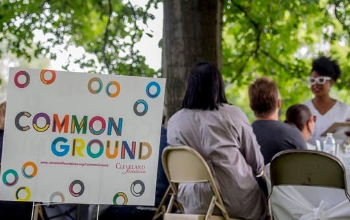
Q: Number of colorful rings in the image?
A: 13